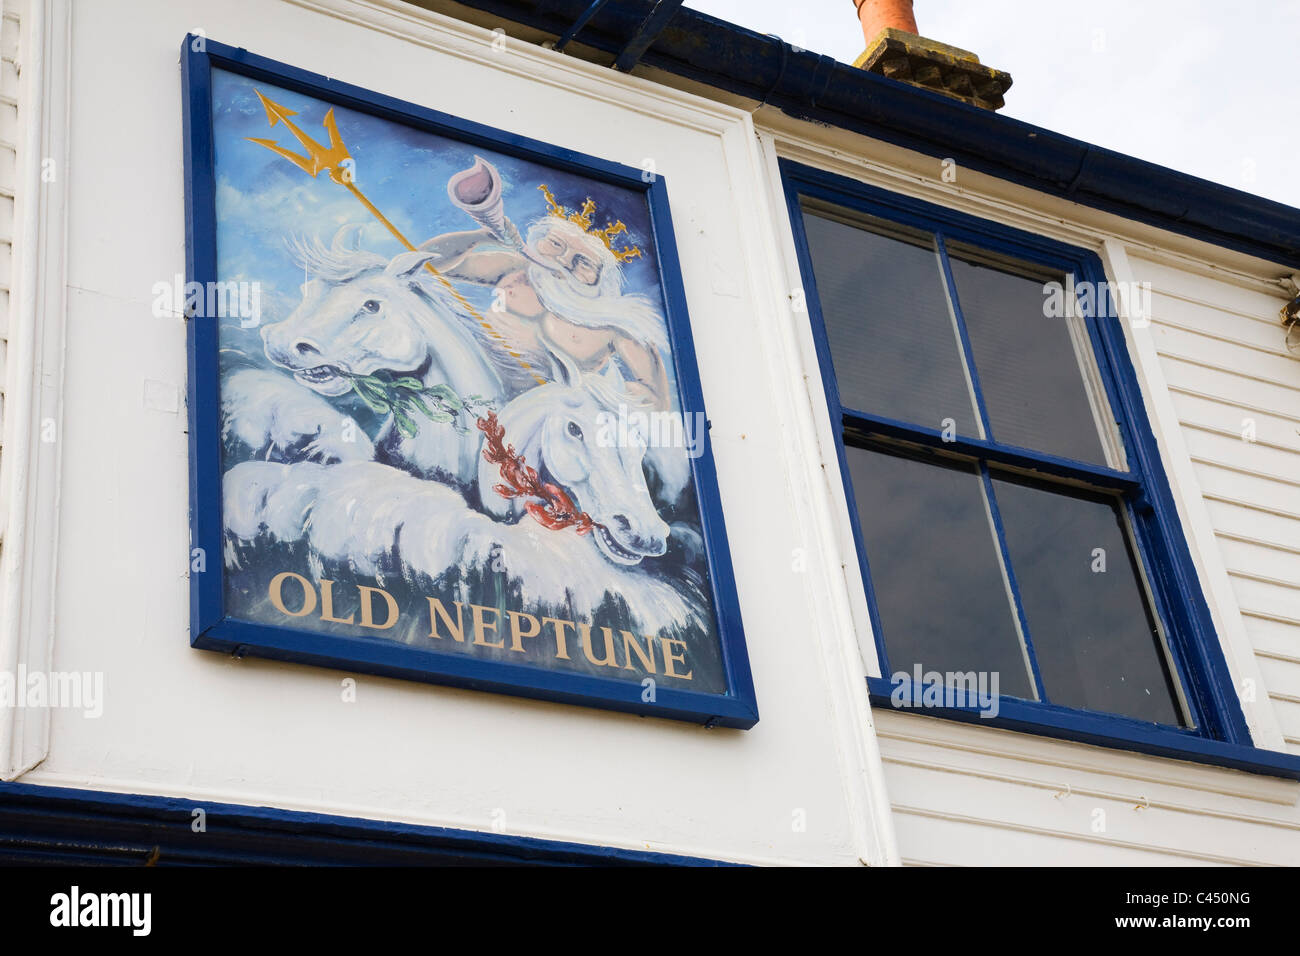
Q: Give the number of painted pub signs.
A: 1